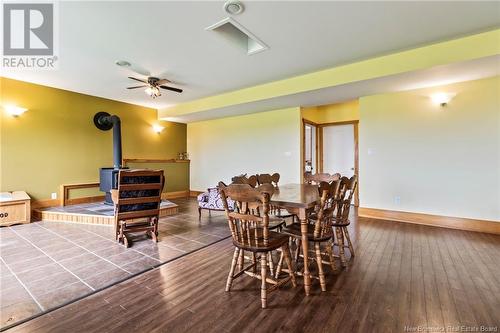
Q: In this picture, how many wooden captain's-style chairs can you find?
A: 6